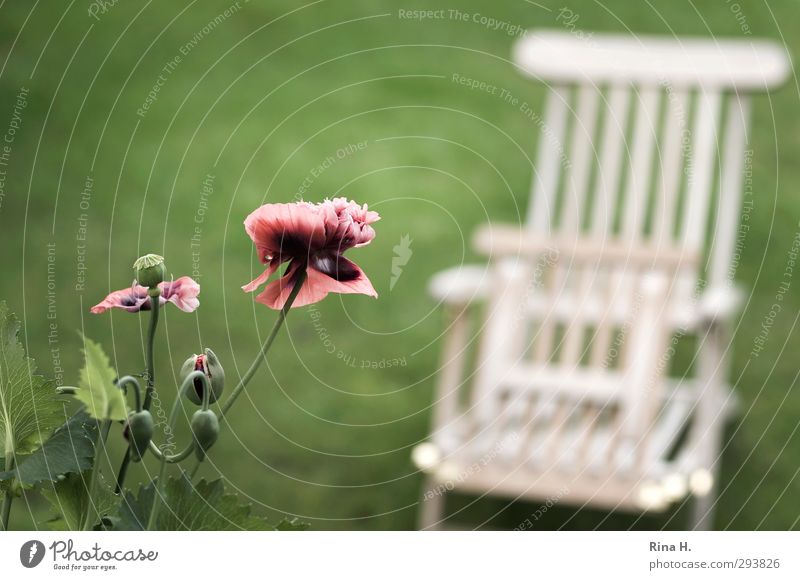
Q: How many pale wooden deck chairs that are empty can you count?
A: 1